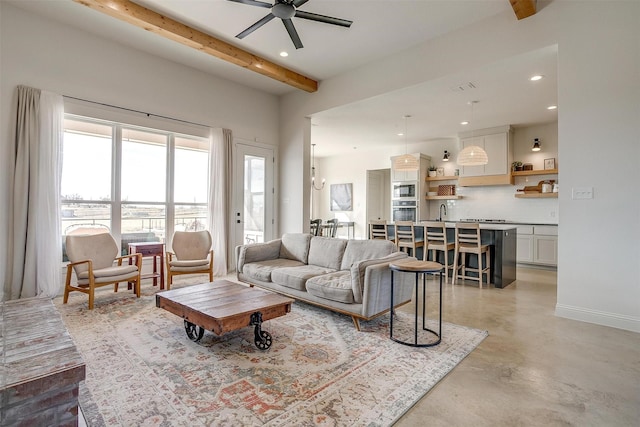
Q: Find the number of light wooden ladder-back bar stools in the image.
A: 4